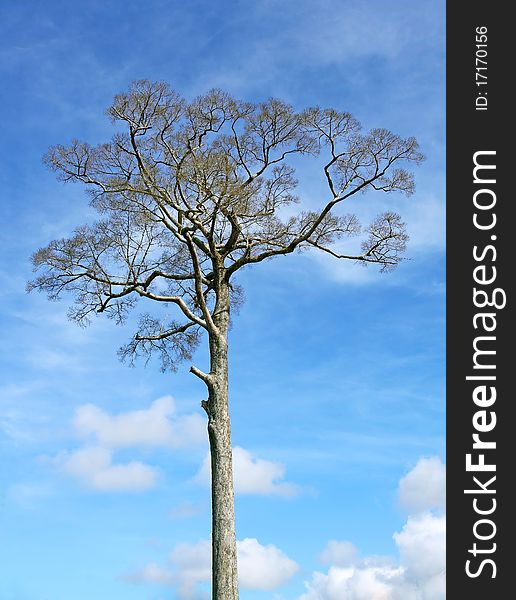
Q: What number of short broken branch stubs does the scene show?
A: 2